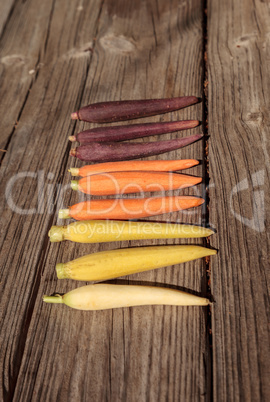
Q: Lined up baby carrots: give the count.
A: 9